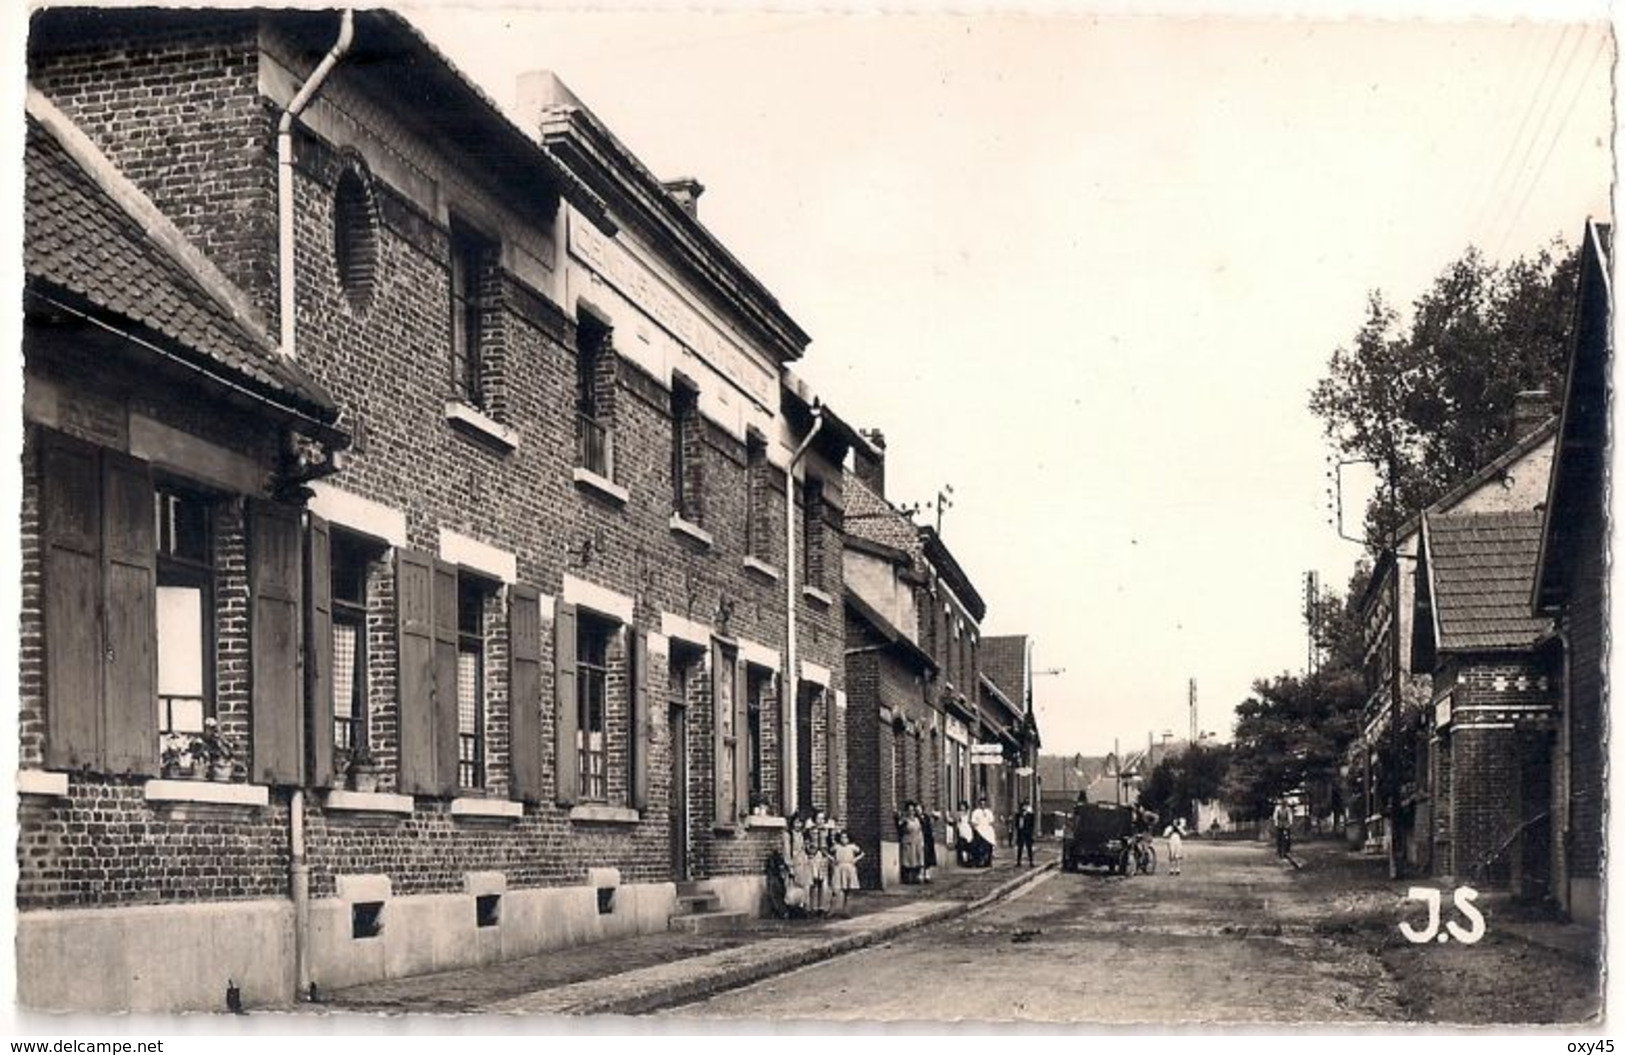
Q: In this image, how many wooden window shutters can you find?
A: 12